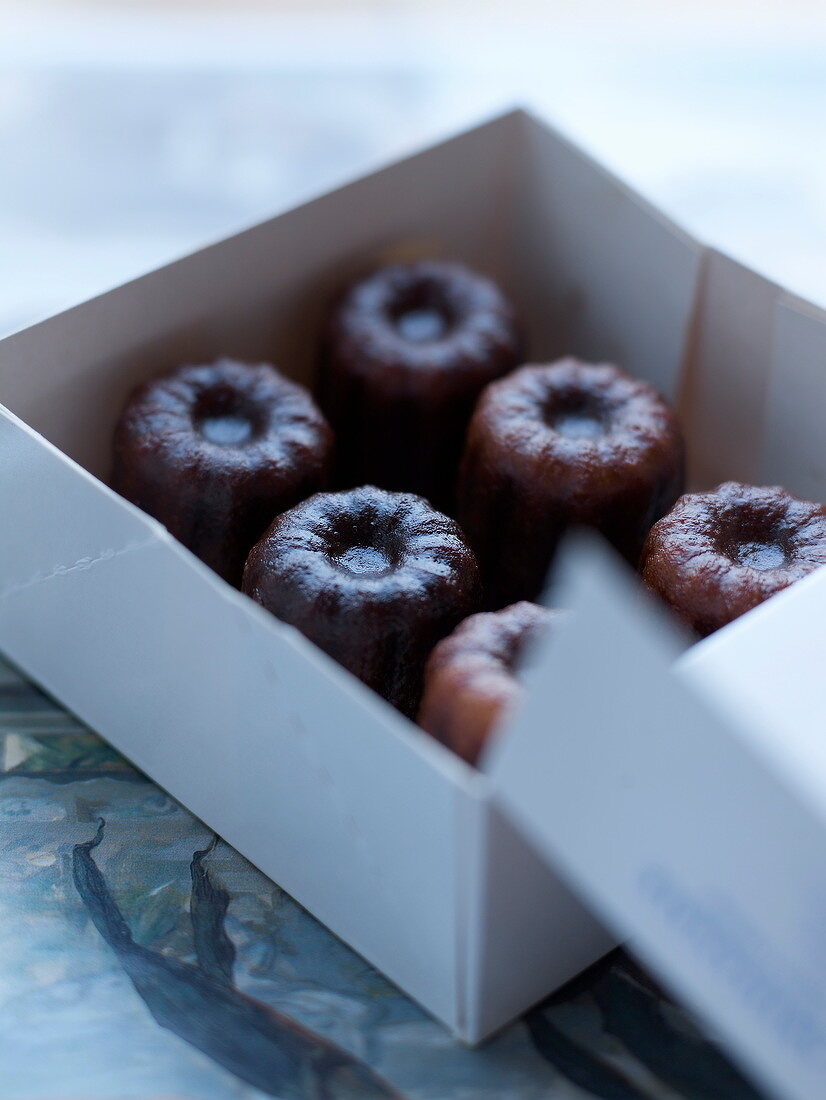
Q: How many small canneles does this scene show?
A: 6